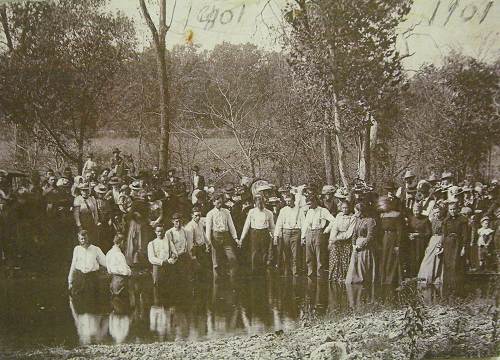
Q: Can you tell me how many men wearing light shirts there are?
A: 9